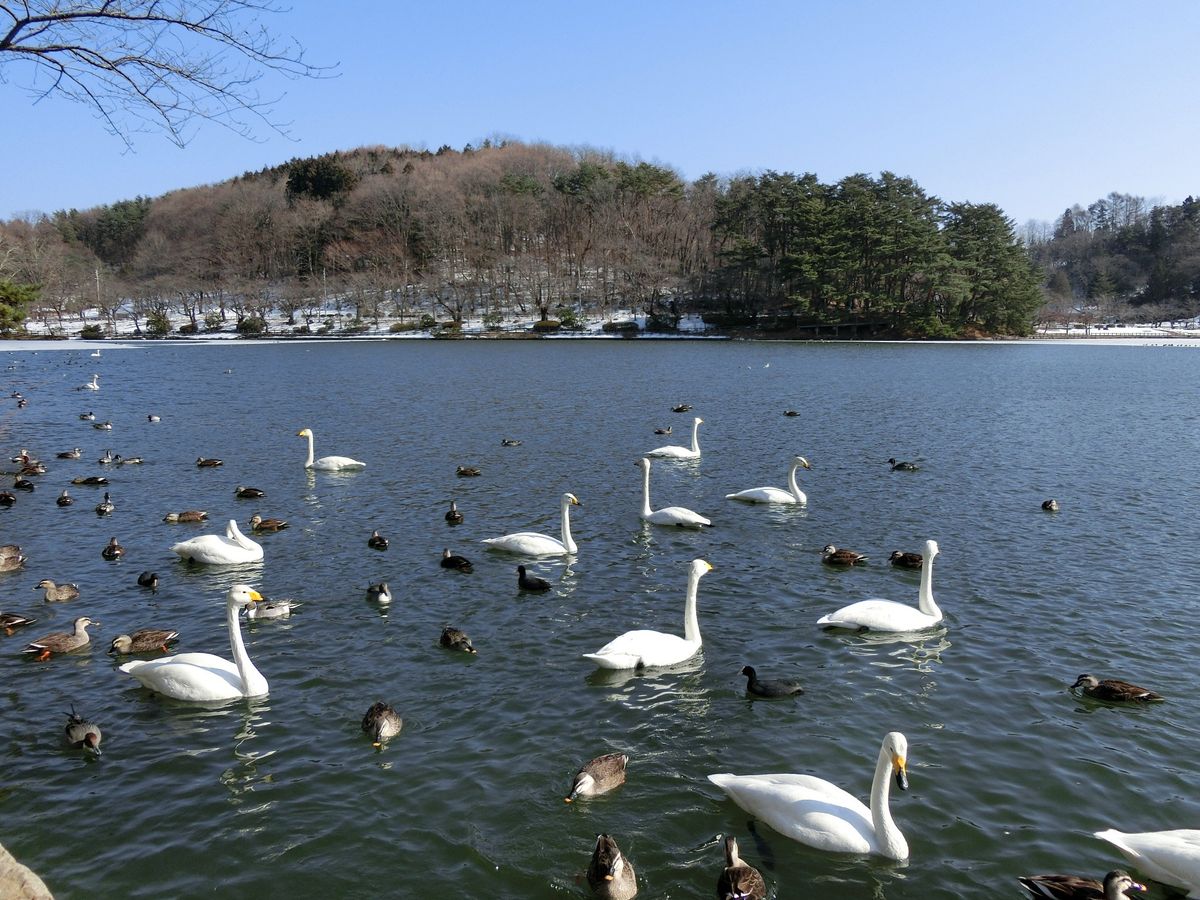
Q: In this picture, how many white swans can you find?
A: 13